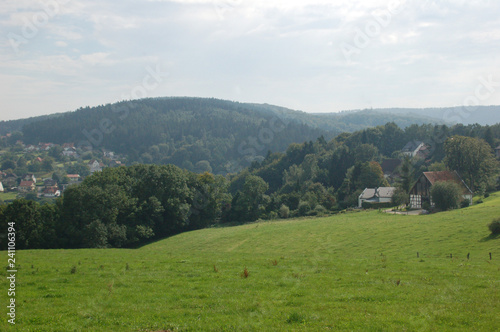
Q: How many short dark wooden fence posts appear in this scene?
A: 4